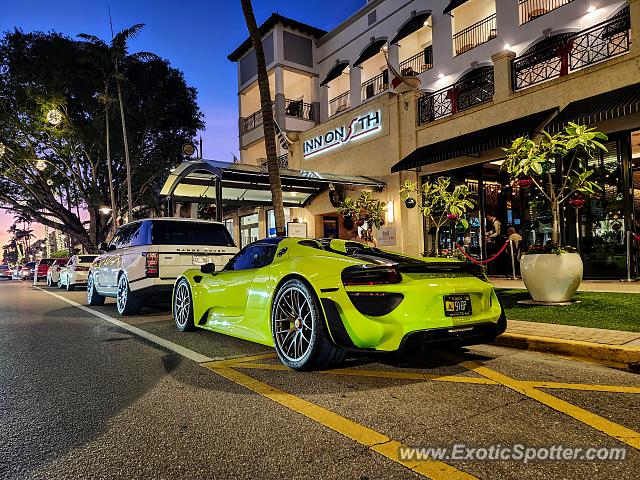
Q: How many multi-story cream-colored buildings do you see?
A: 1